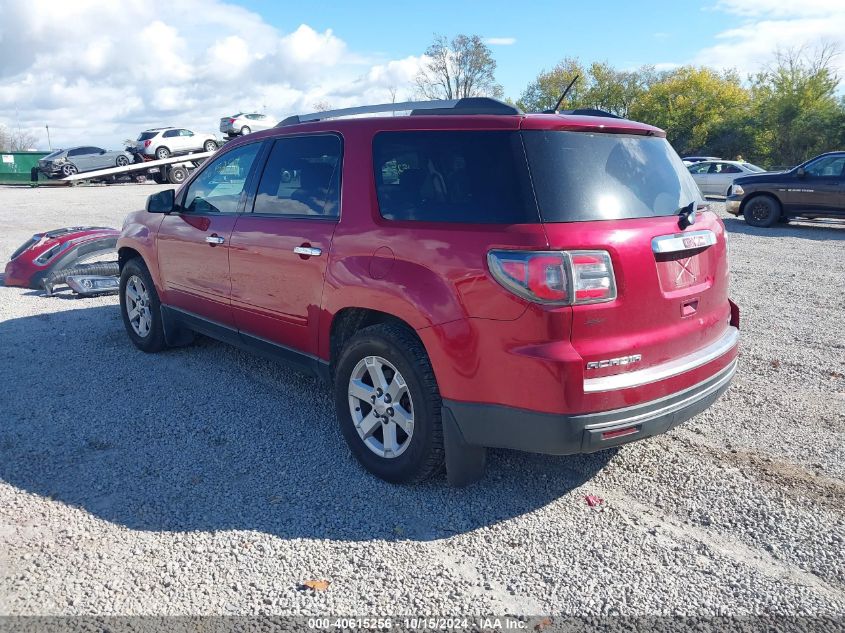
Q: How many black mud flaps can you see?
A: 2